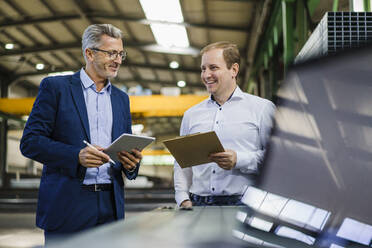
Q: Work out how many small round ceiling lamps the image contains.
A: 4